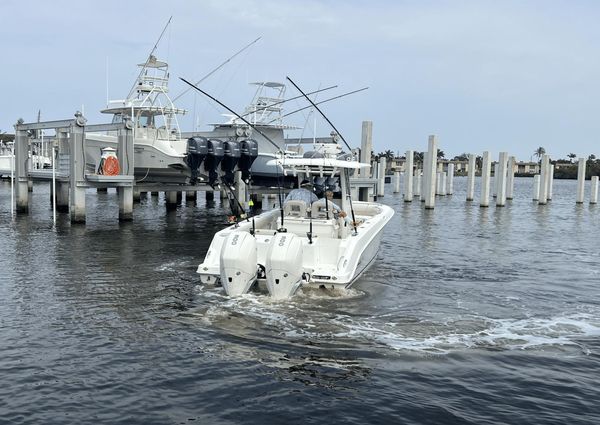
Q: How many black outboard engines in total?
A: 4